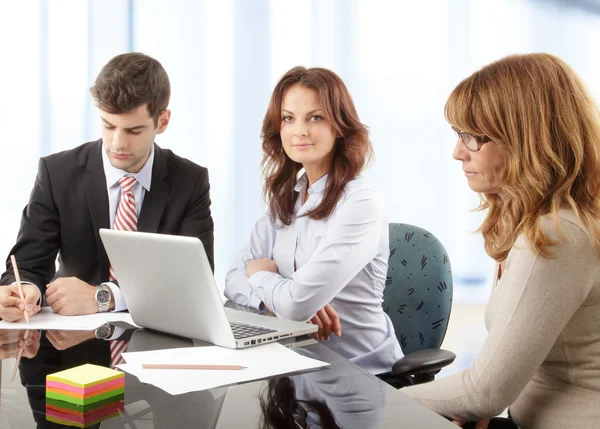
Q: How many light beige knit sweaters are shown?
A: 1